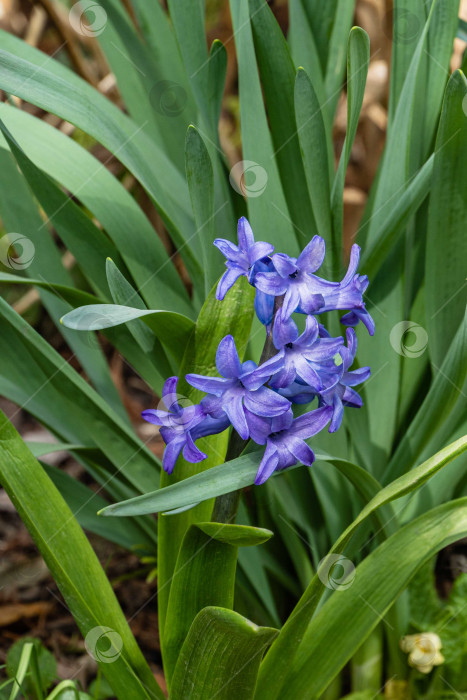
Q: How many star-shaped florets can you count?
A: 8